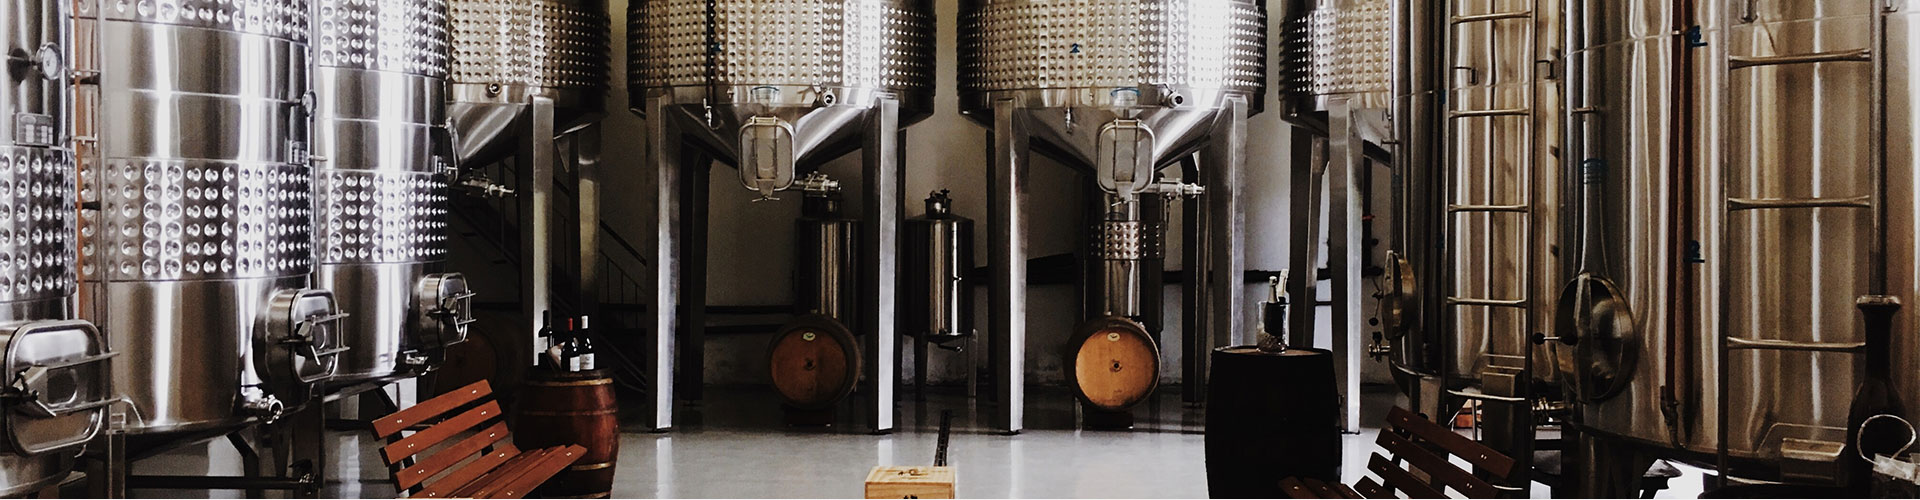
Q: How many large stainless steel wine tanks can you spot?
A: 9